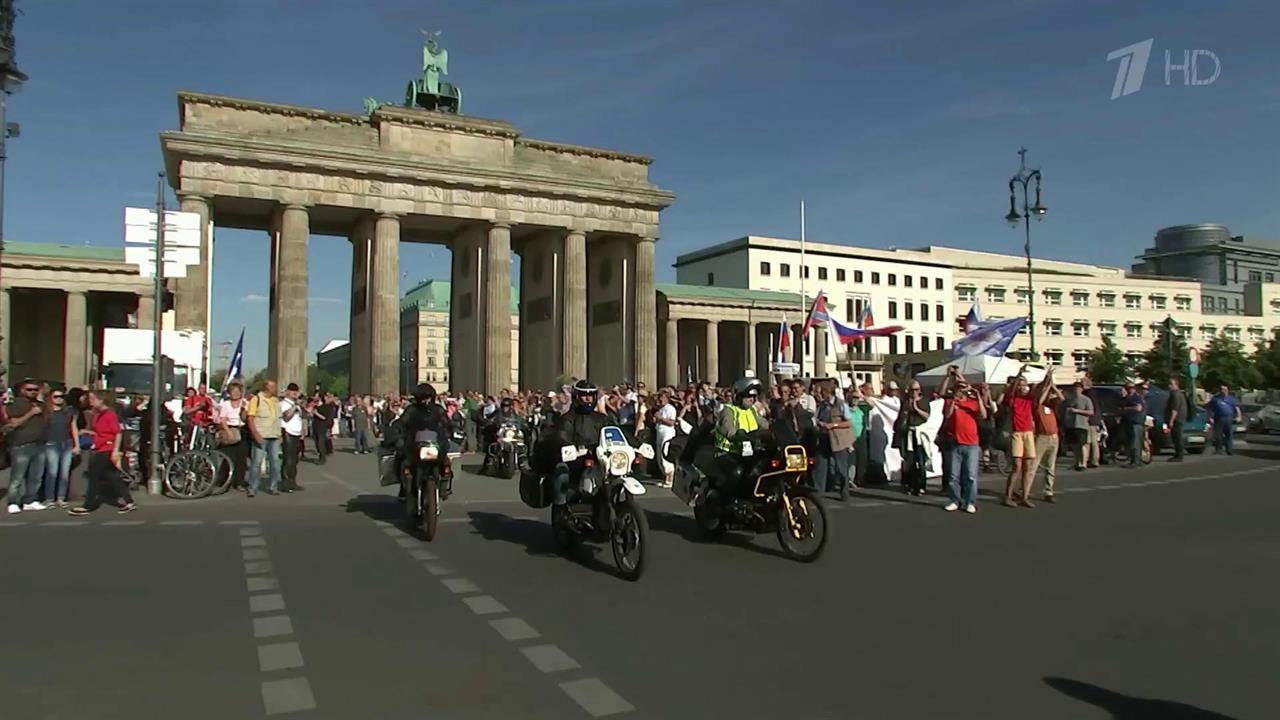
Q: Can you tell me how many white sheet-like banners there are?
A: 1